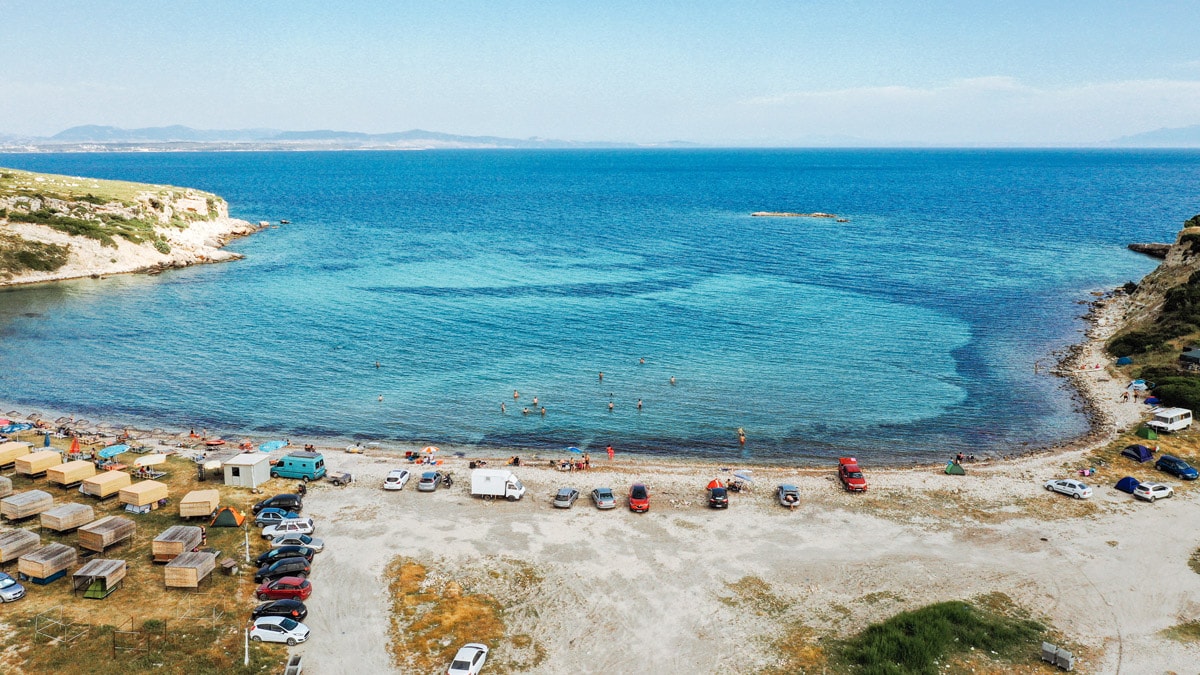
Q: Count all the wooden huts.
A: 15